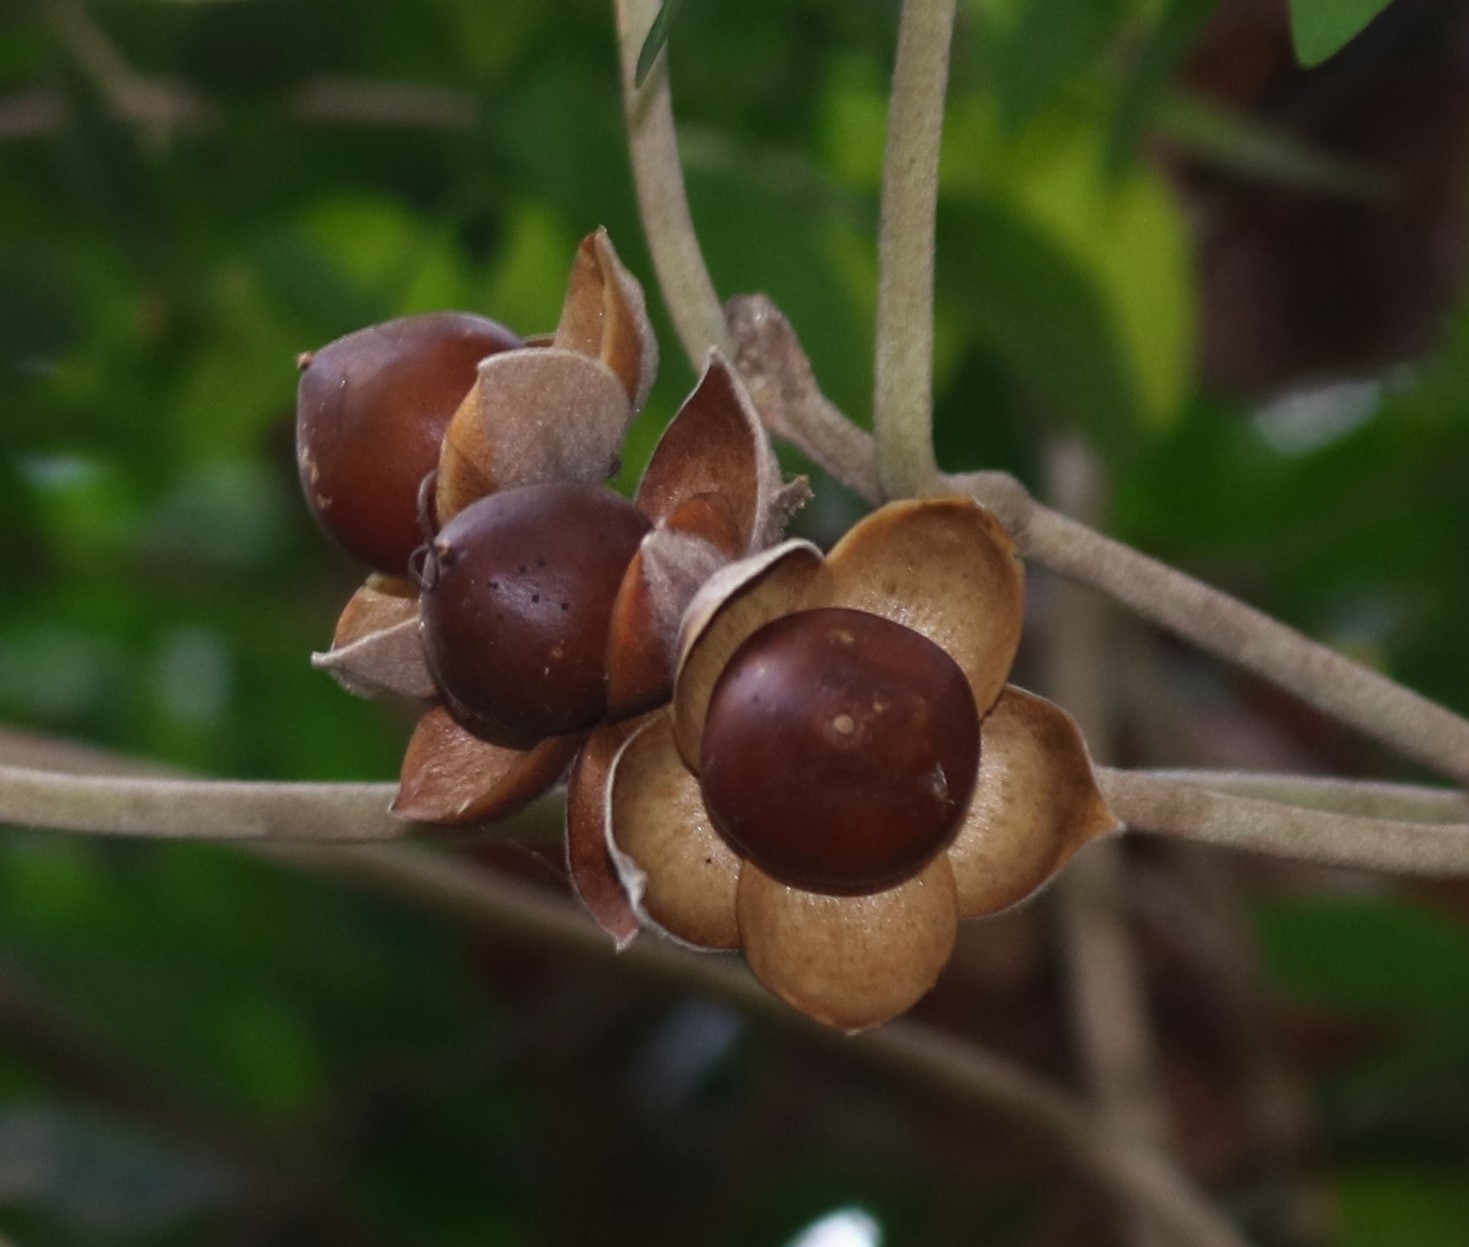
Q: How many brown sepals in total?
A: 12